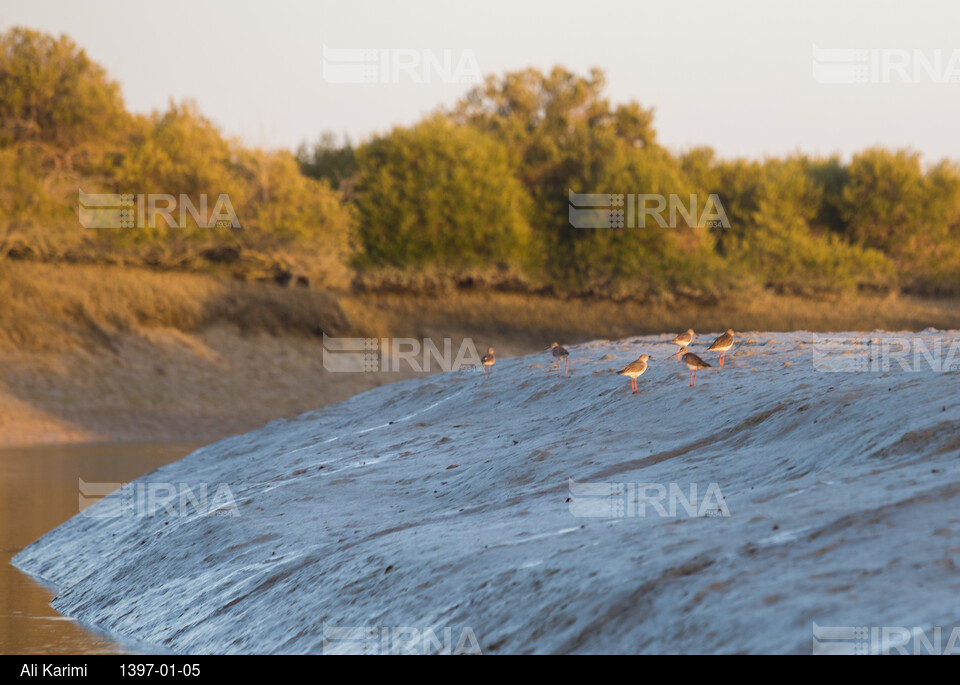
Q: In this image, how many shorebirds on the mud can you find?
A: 6